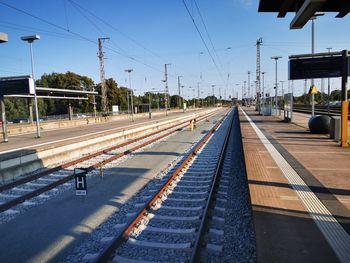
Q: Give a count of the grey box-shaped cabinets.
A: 1